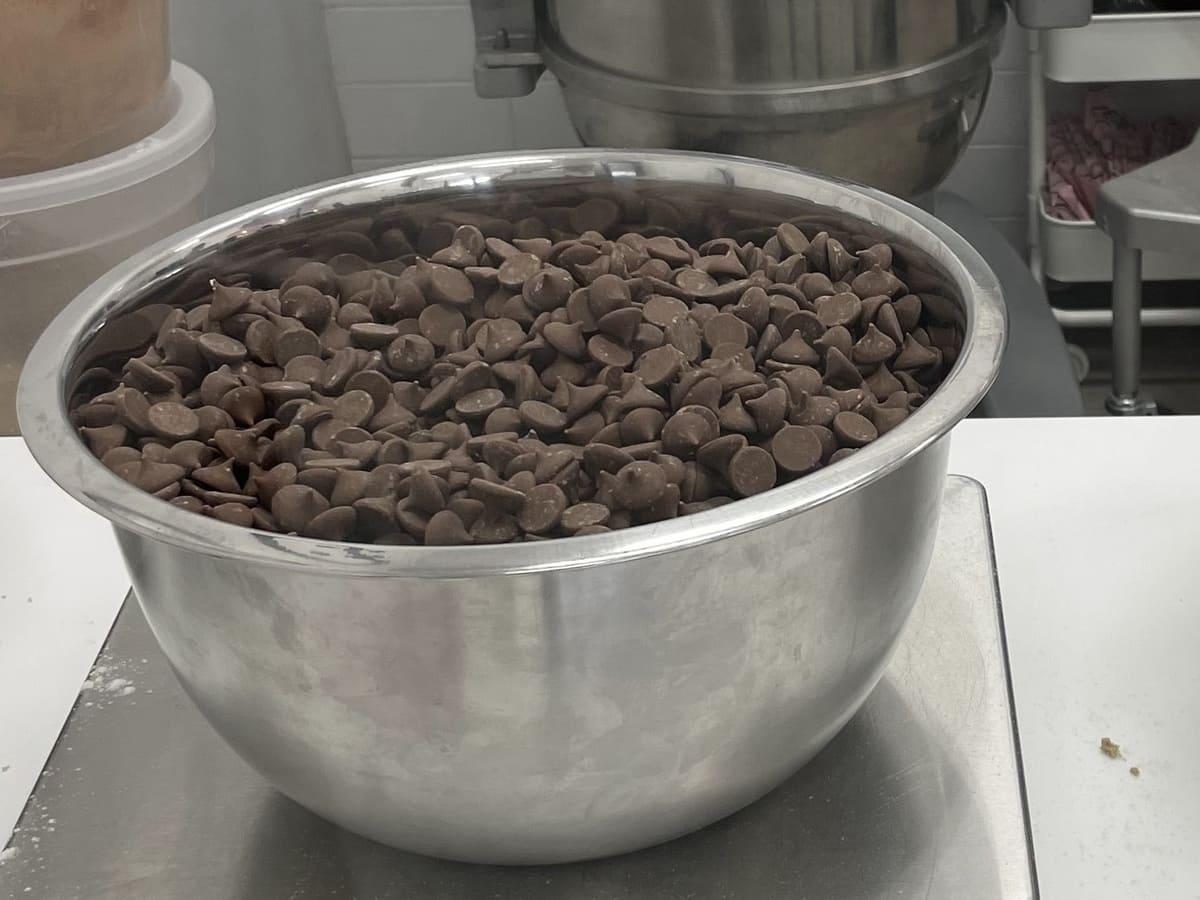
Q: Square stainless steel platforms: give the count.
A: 1